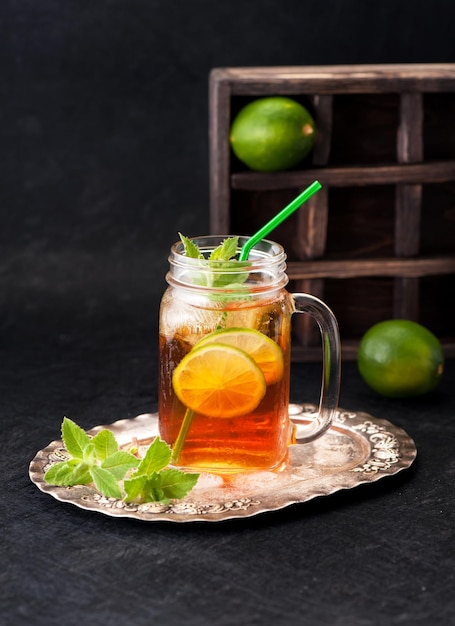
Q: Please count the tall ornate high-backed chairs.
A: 0